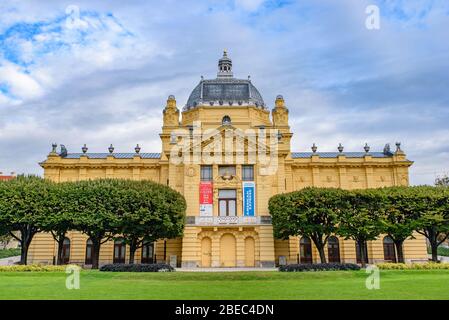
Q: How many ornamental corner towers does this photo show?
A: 2